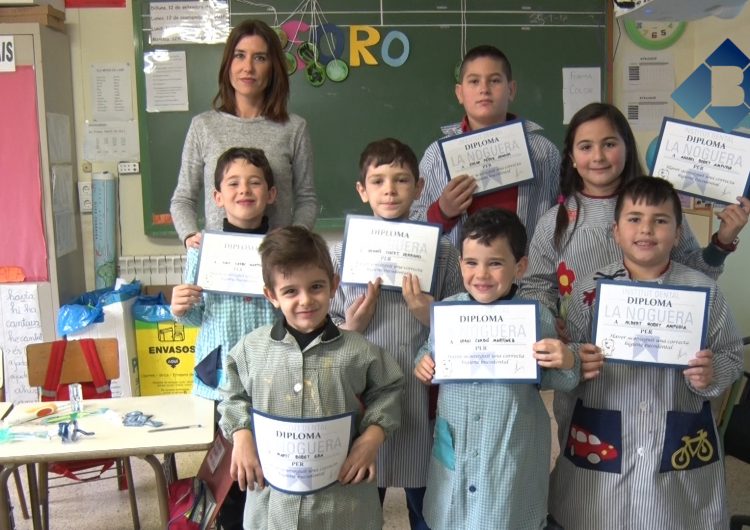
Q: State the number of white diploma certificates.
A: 7